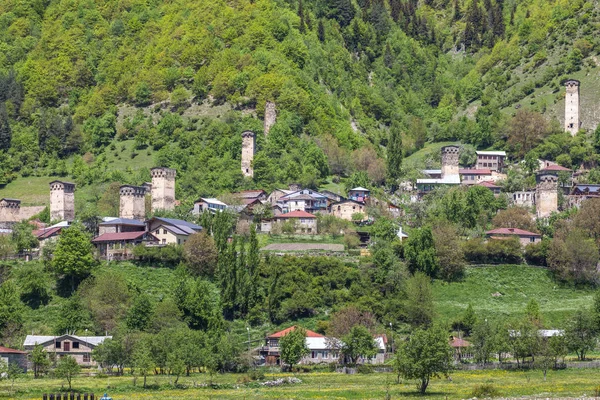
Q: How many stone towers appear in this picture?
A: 9